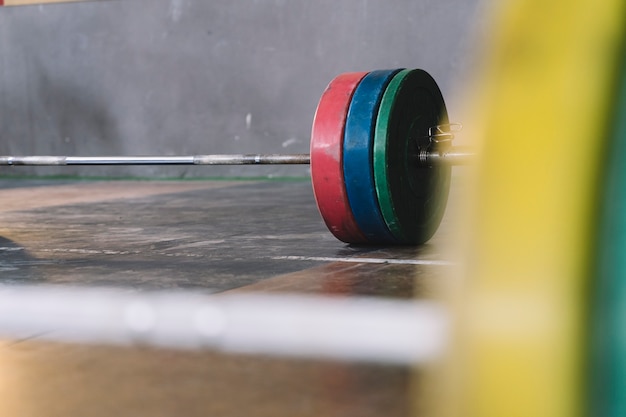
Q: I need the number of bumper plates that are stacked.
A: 3